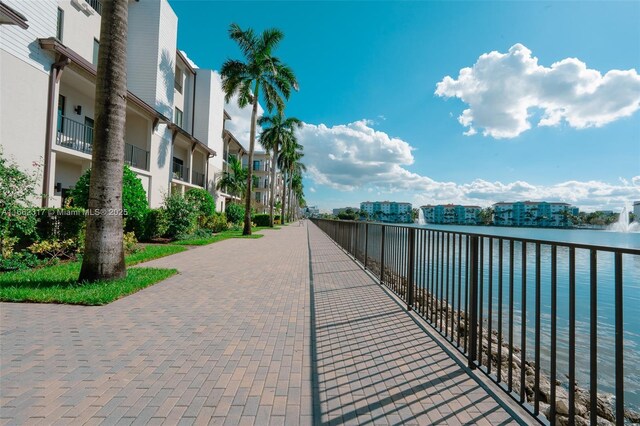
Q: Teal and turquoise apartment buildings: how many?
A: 3